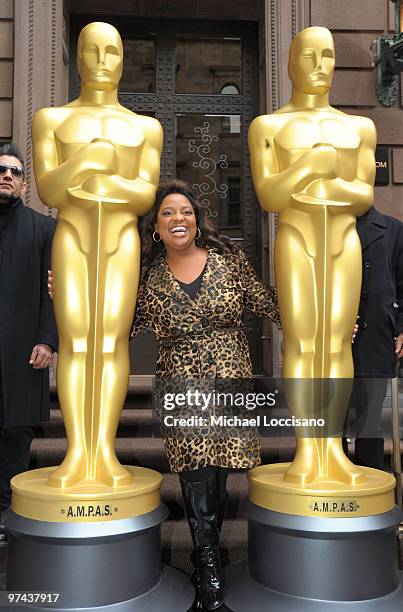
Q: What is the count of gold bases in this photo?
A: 2